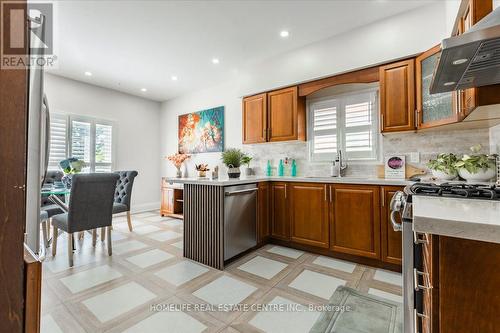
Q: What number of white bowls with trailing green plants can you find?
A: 2